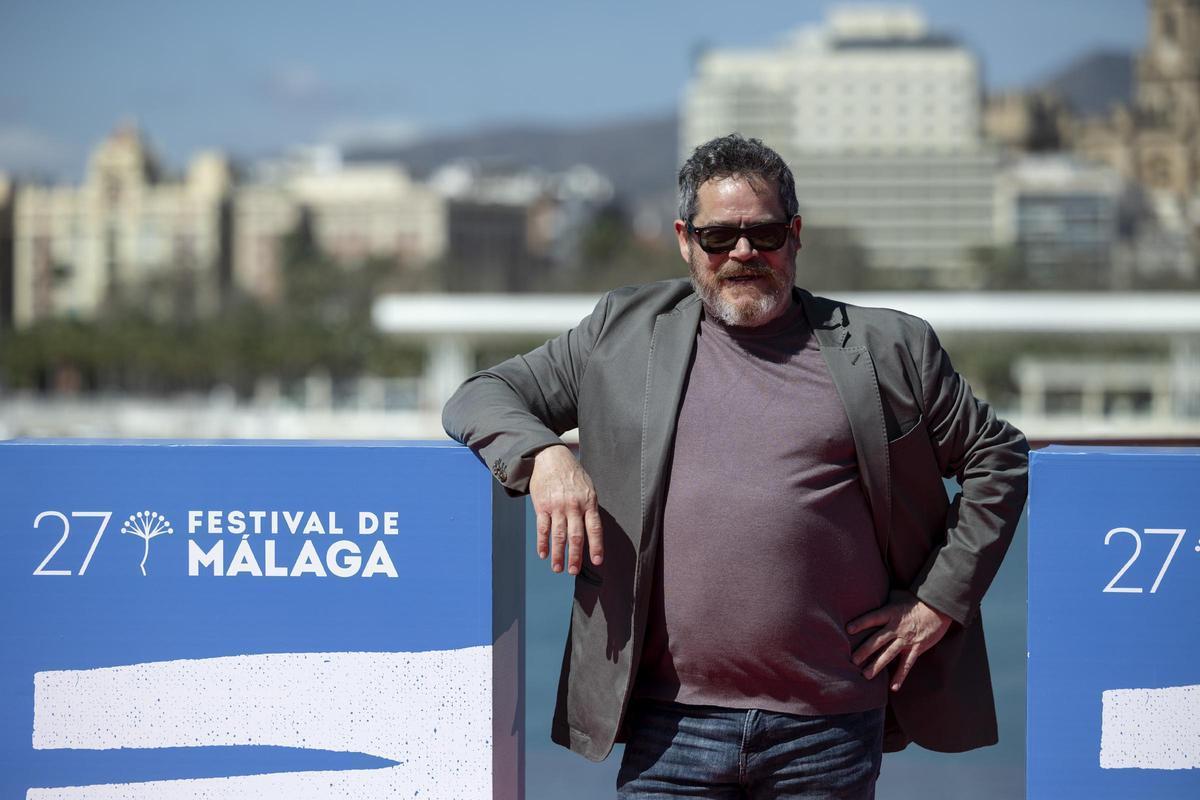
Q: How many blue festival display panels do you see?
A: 2